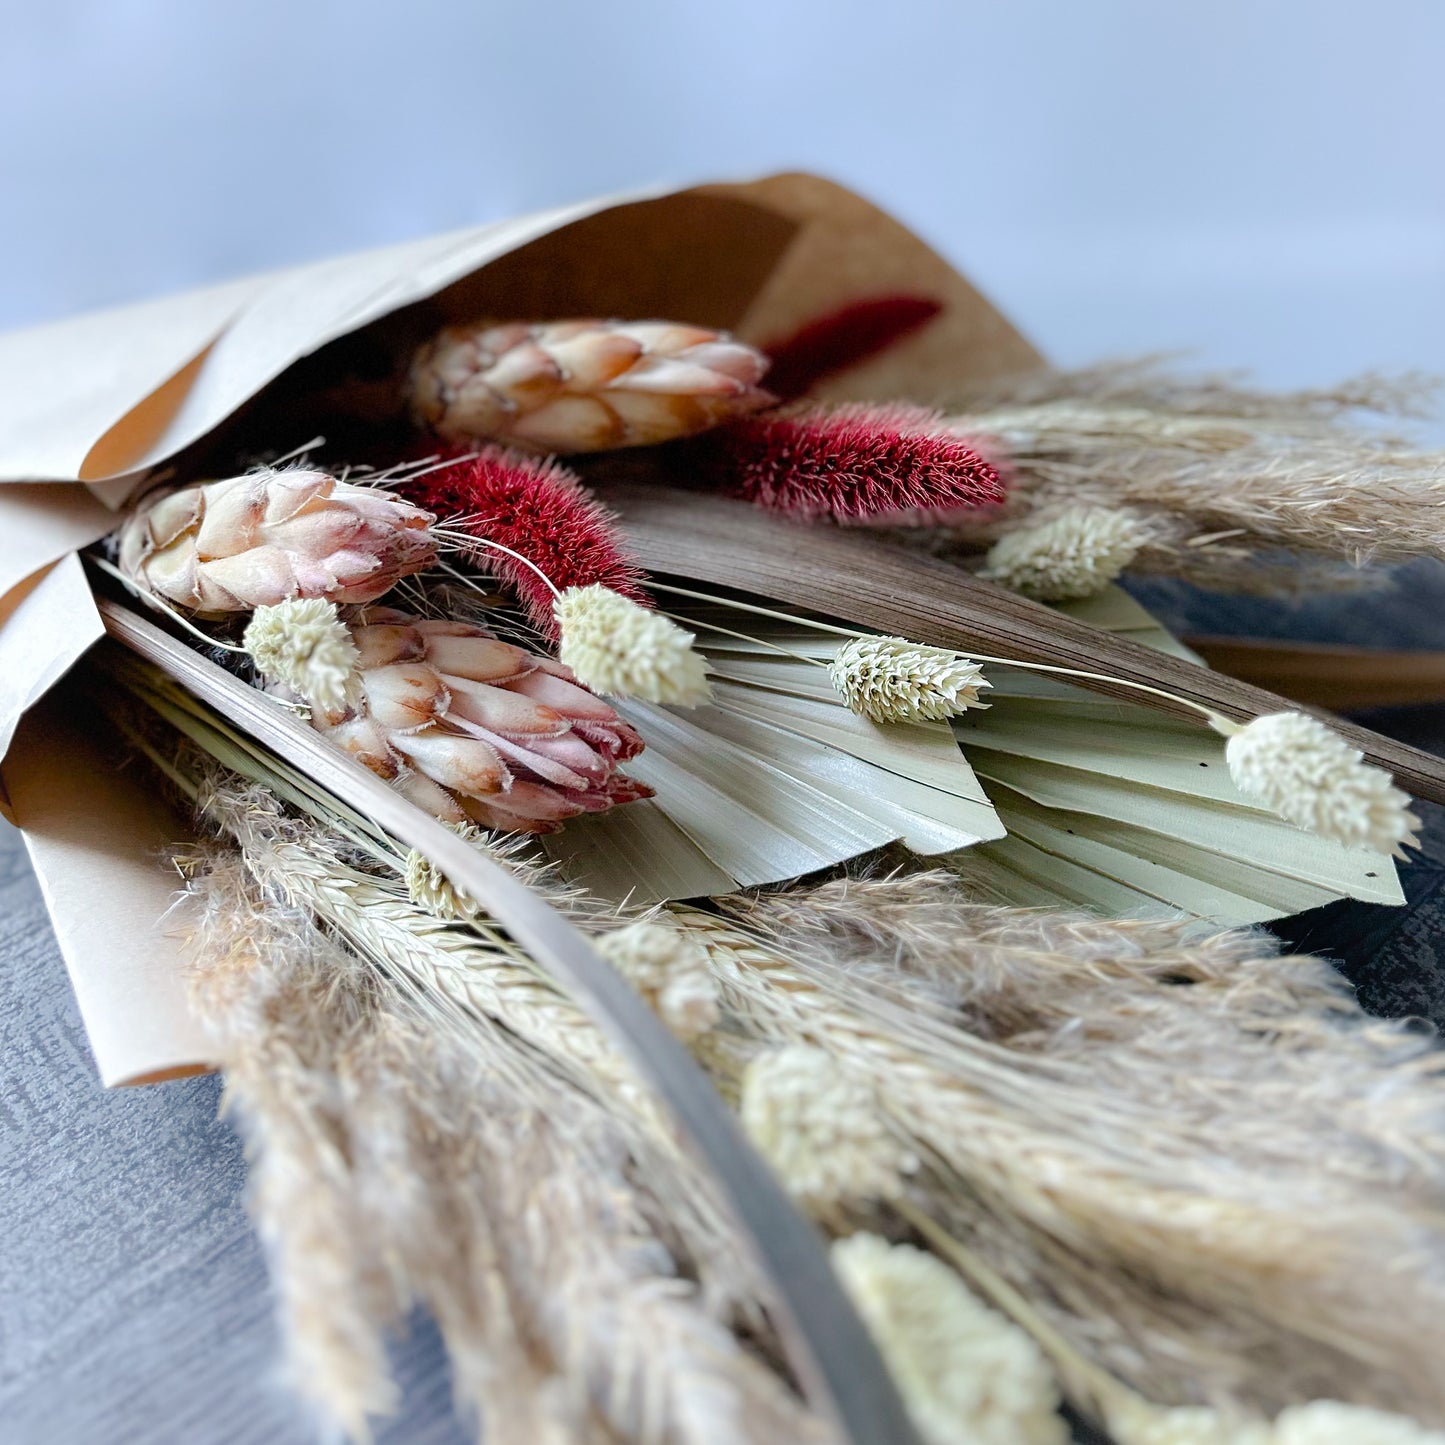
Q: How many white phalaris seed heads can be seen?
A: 11